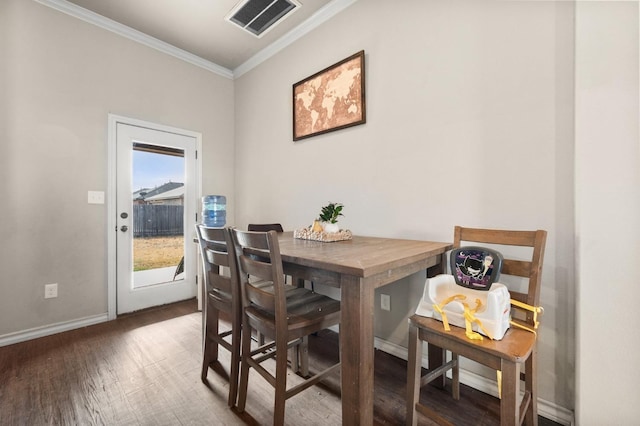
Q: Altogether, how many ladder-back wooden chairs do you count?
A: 3